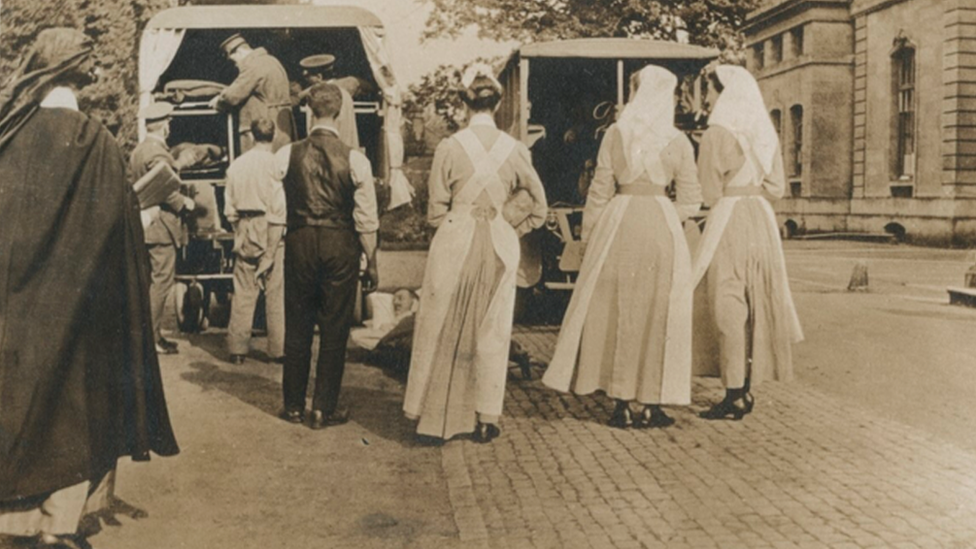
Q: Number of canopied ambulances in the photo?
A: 2